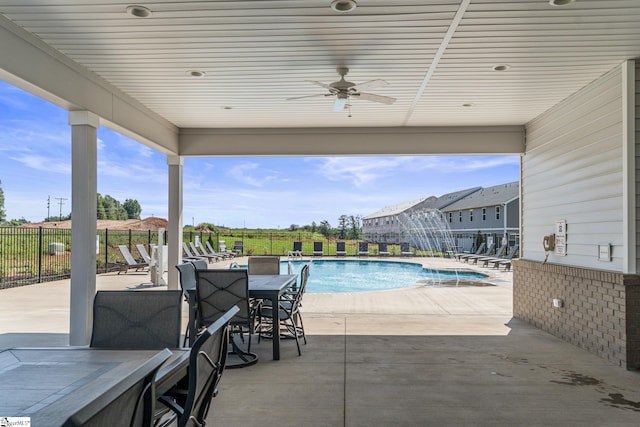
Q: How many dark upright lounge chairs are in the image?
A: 6